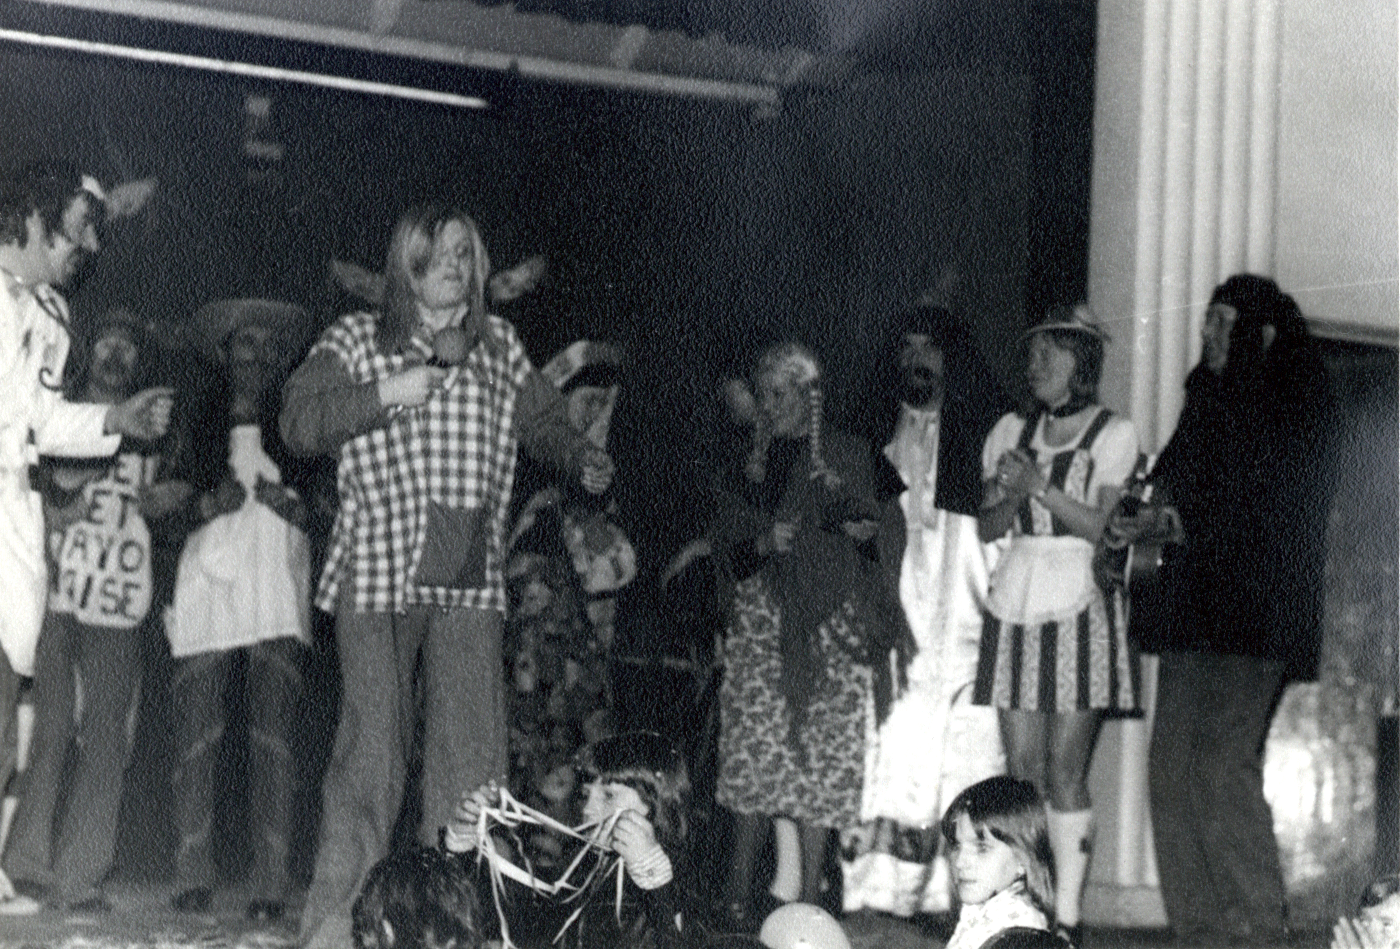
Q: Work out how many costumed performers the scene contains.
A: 9